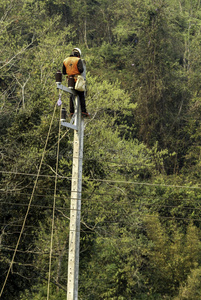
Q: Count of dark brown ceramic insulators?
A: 3